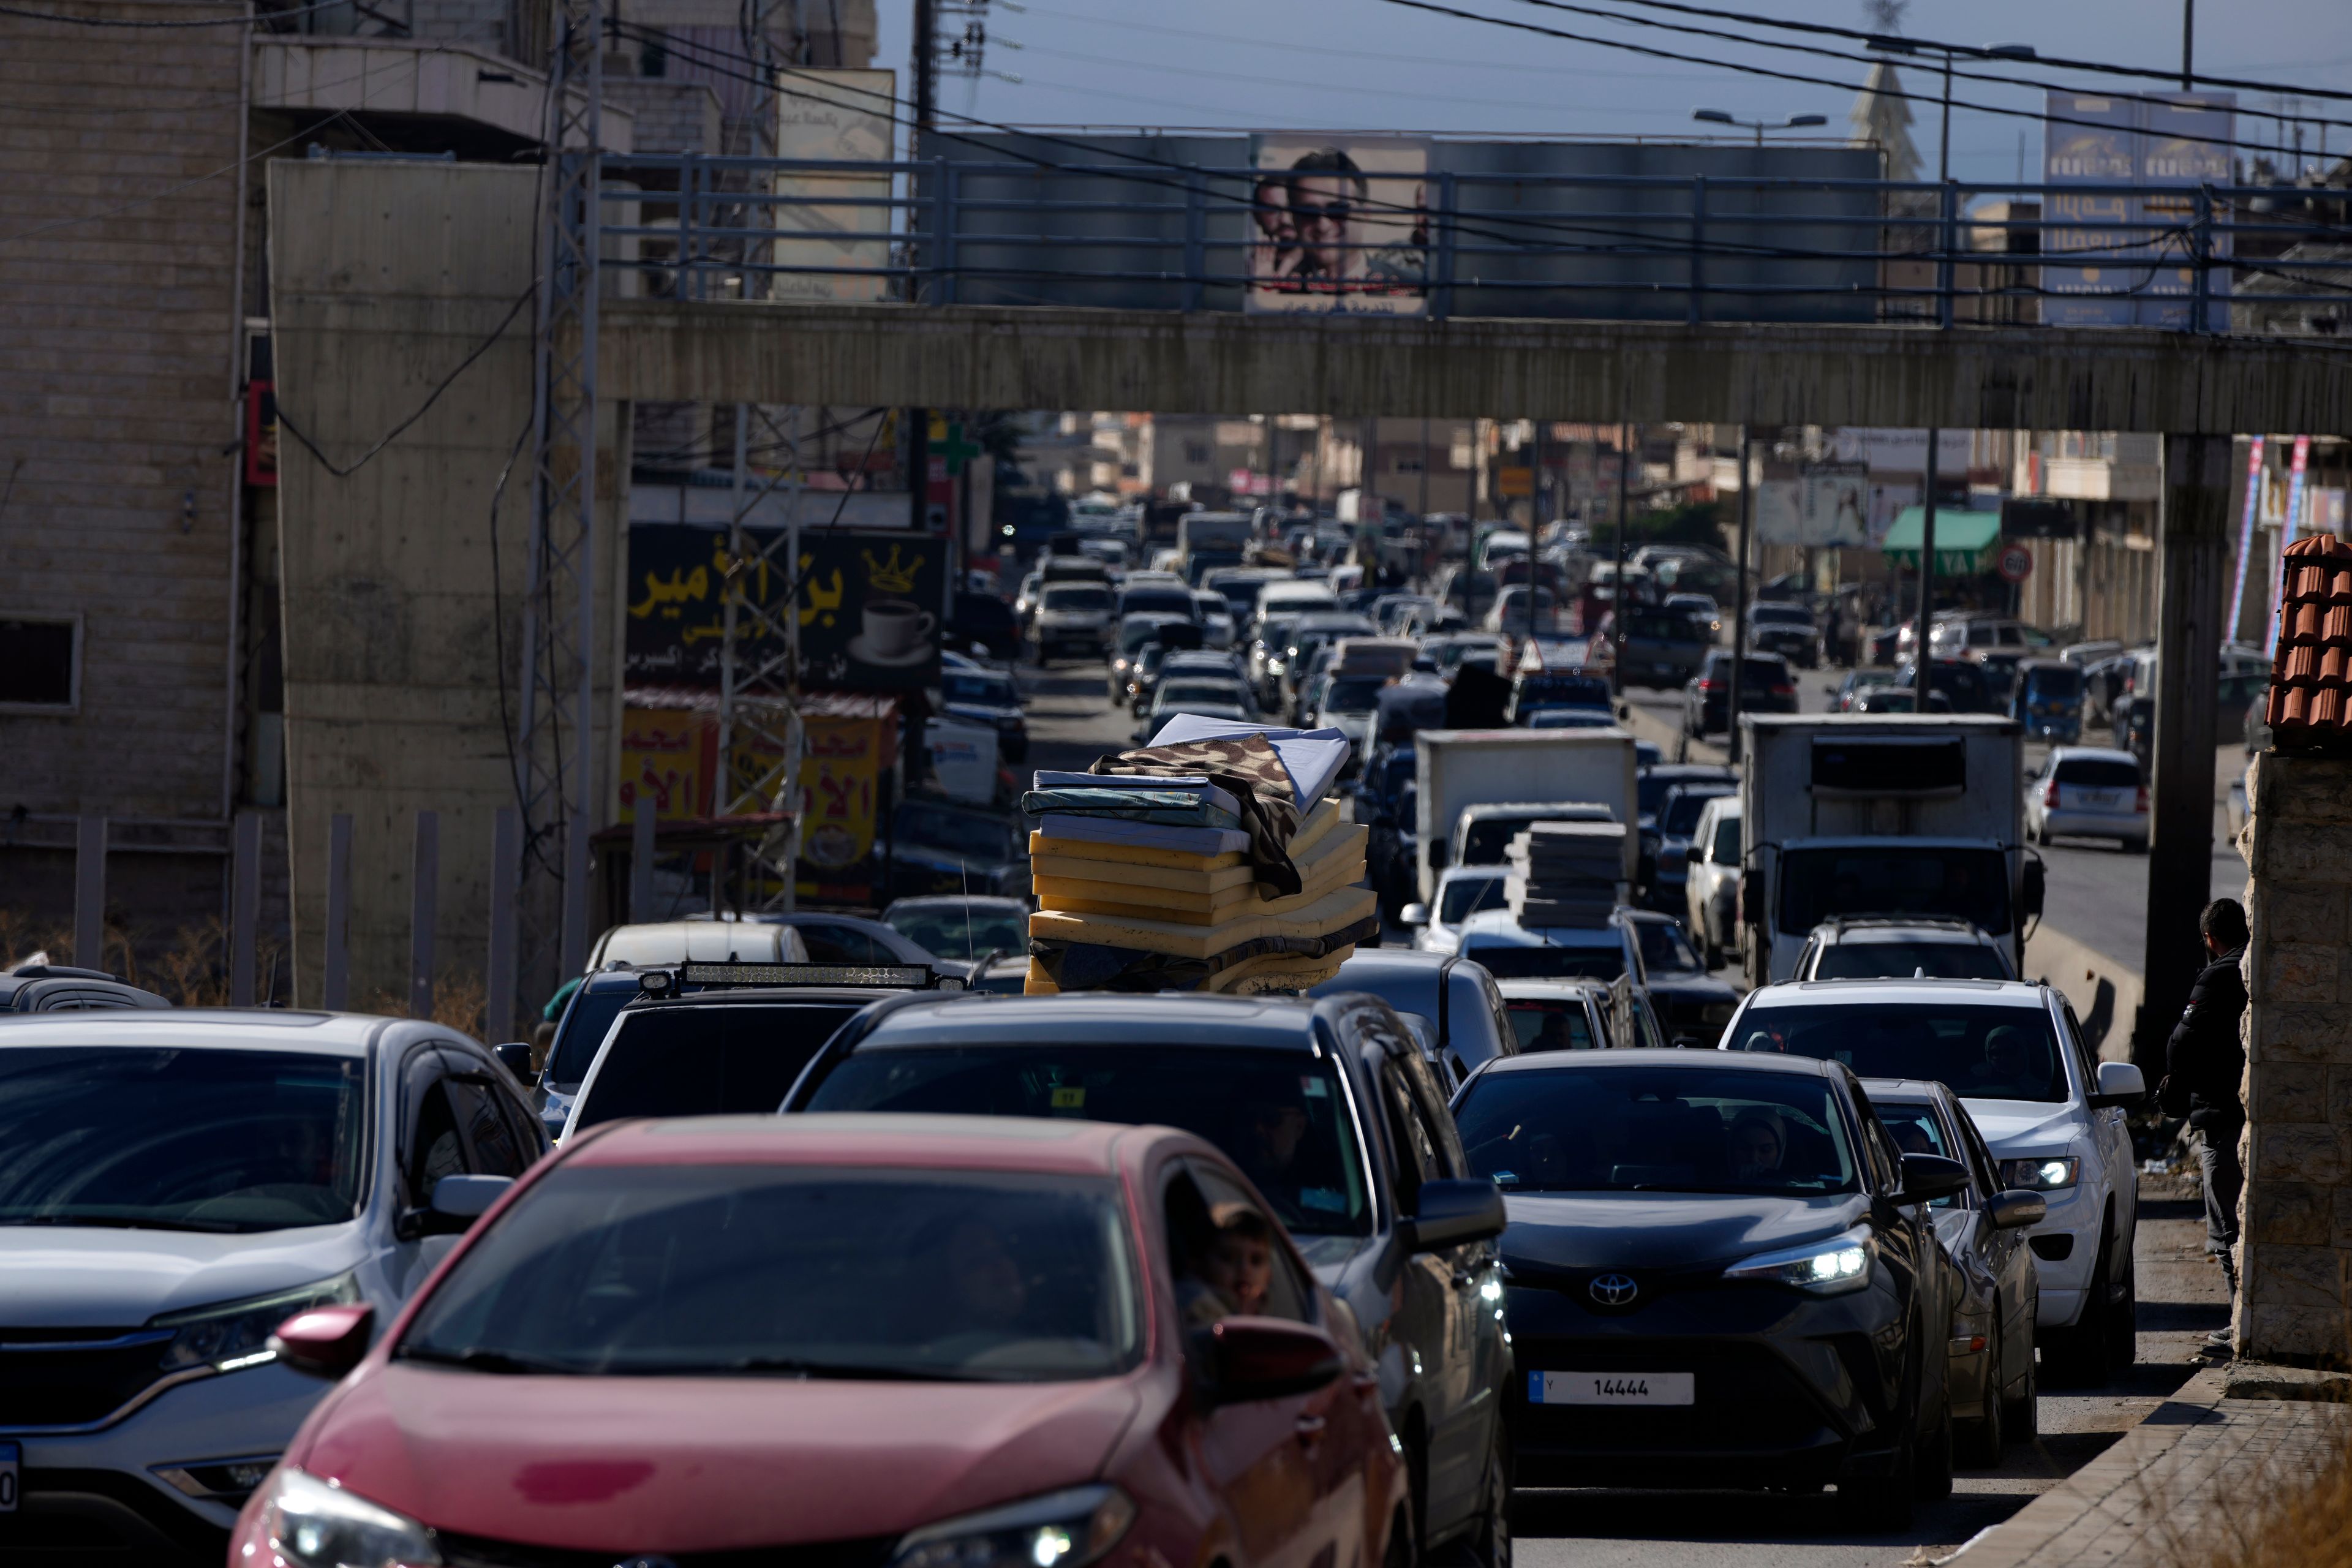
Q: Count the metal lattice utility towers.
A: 2